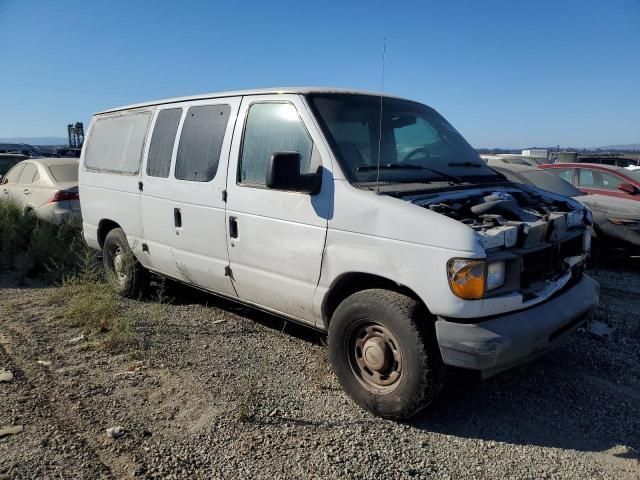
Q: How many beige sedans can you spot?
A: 1